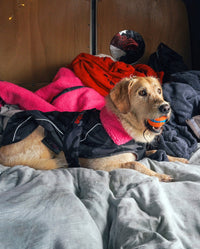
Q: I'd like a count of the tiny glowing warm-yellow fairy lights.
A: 2